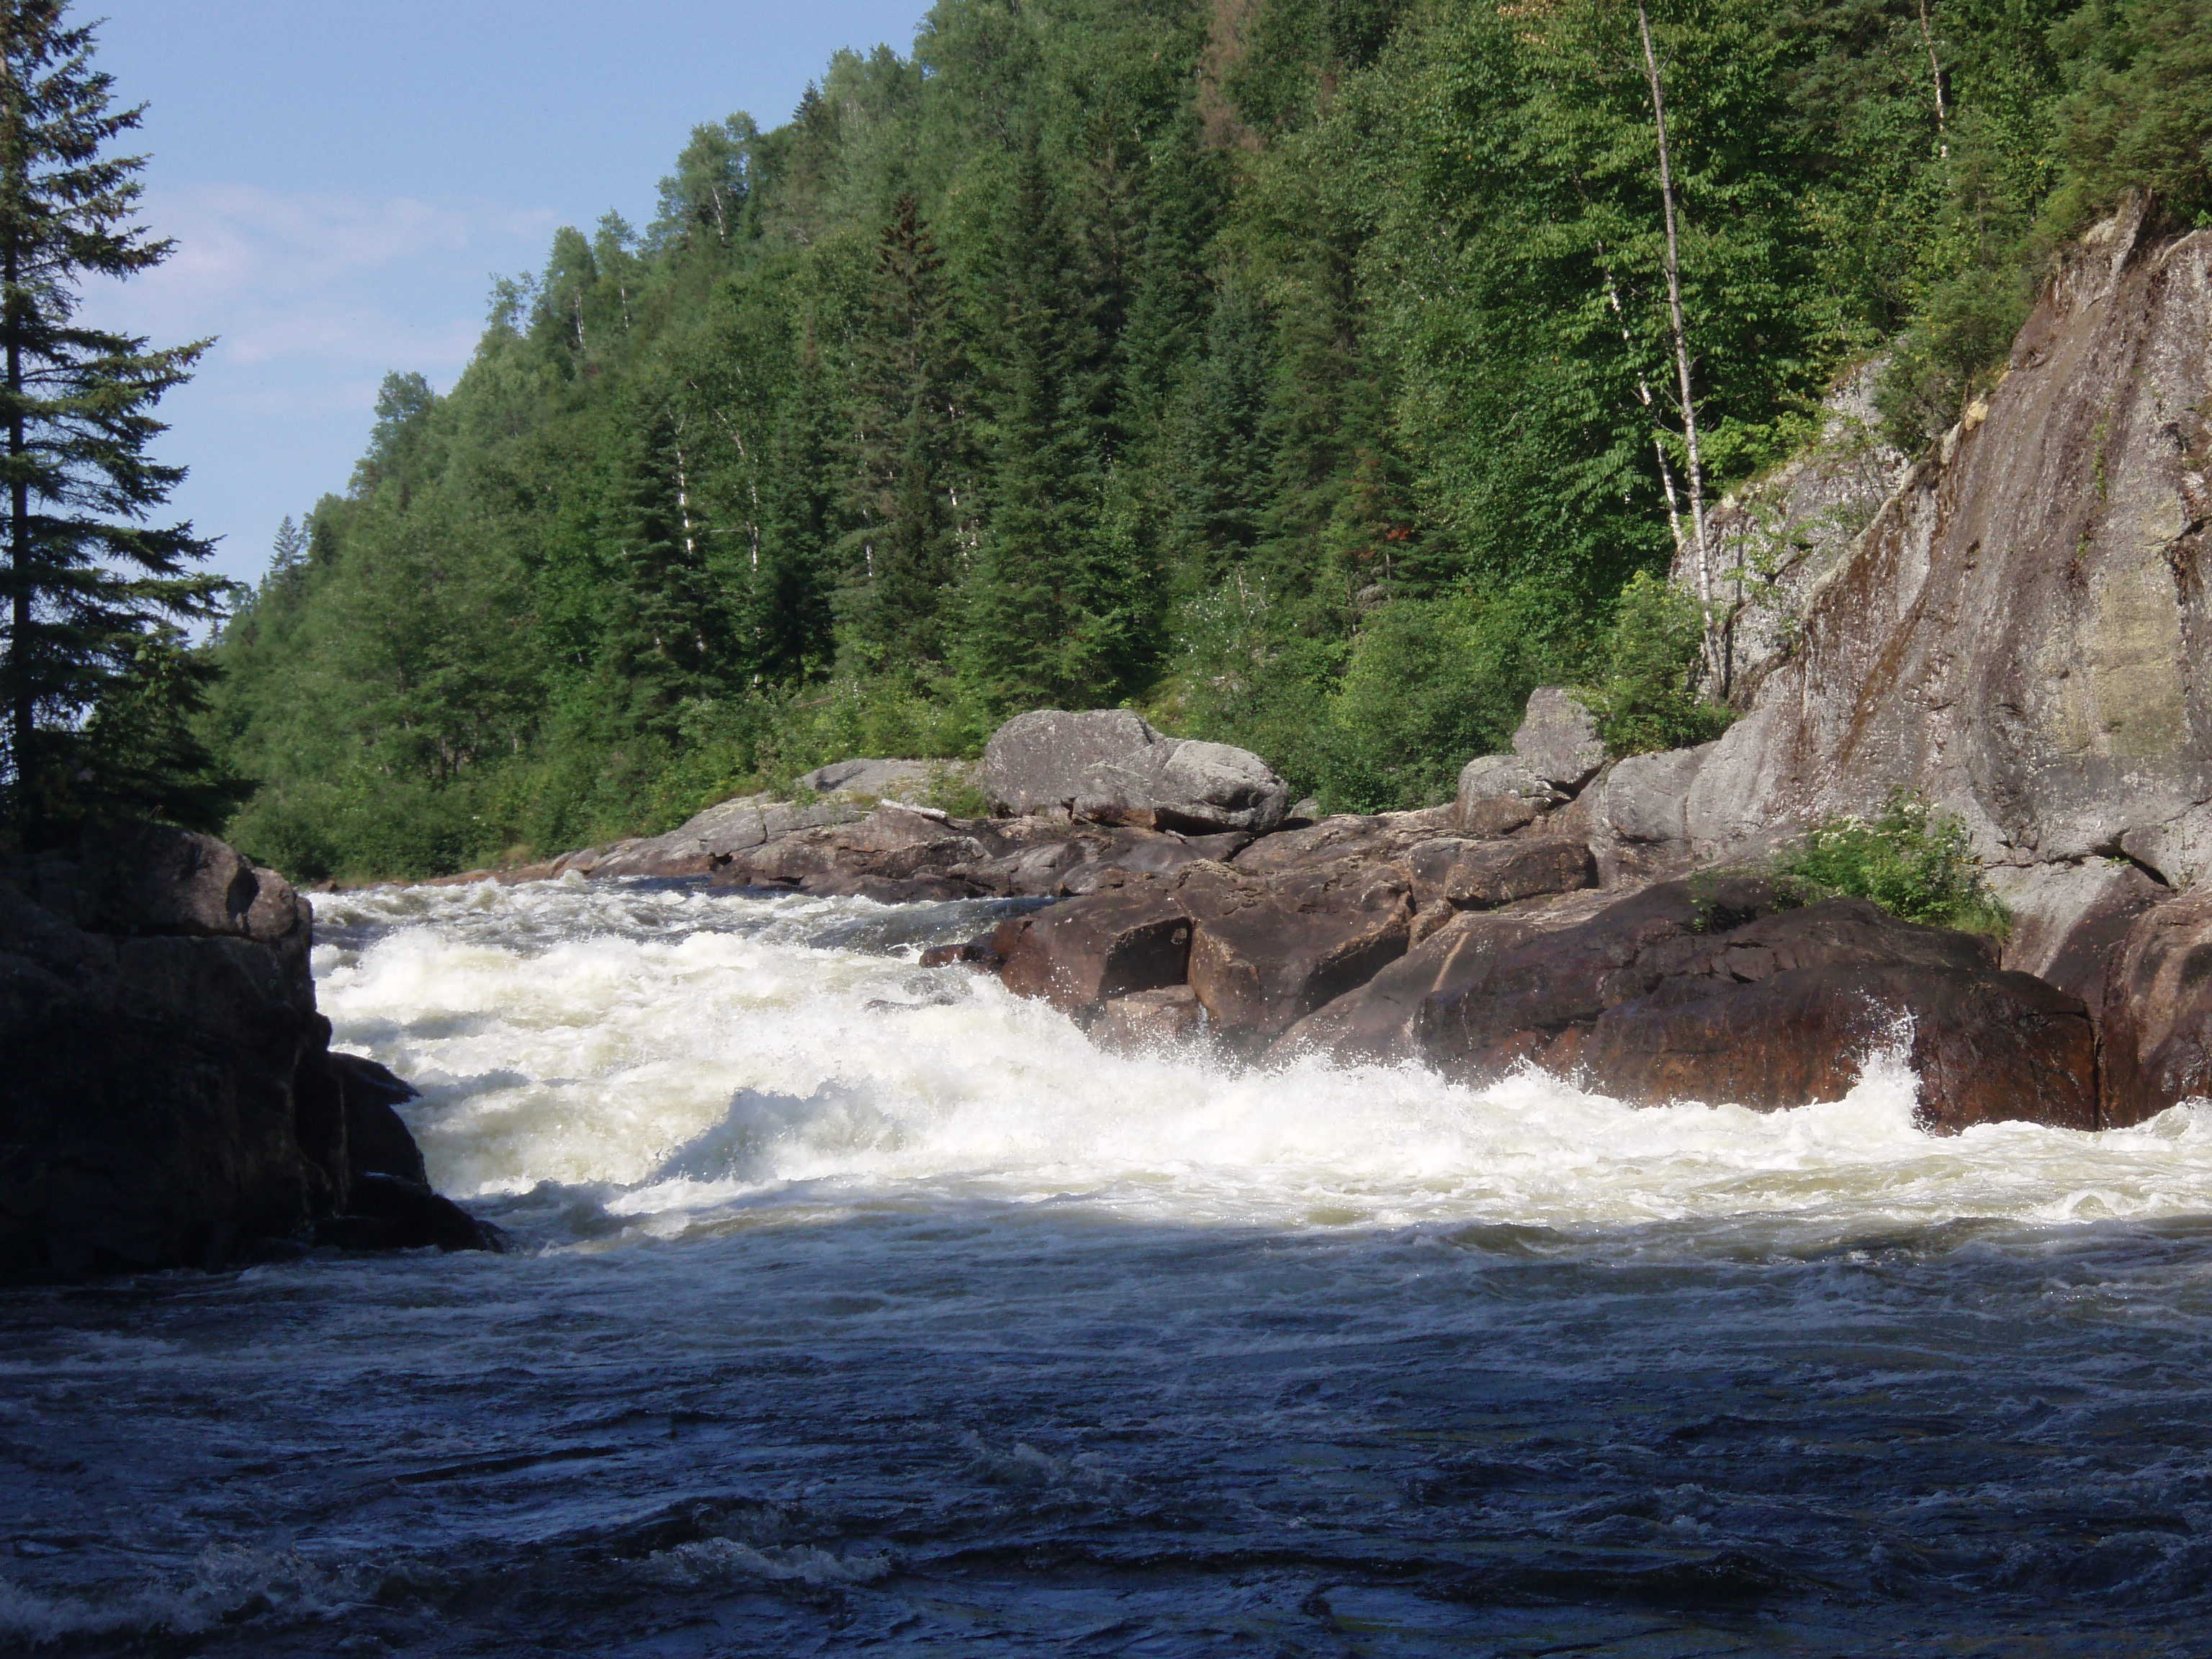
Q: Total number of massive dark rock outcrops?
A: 1